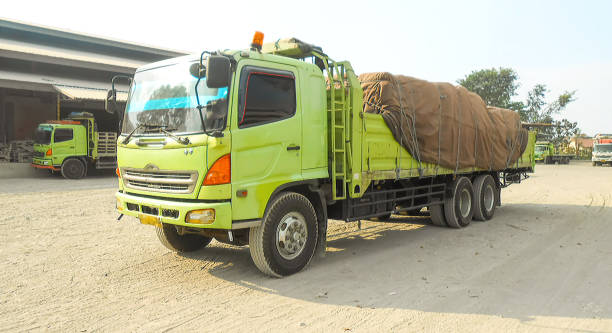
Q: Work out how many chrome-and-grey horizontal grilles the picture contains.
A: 1